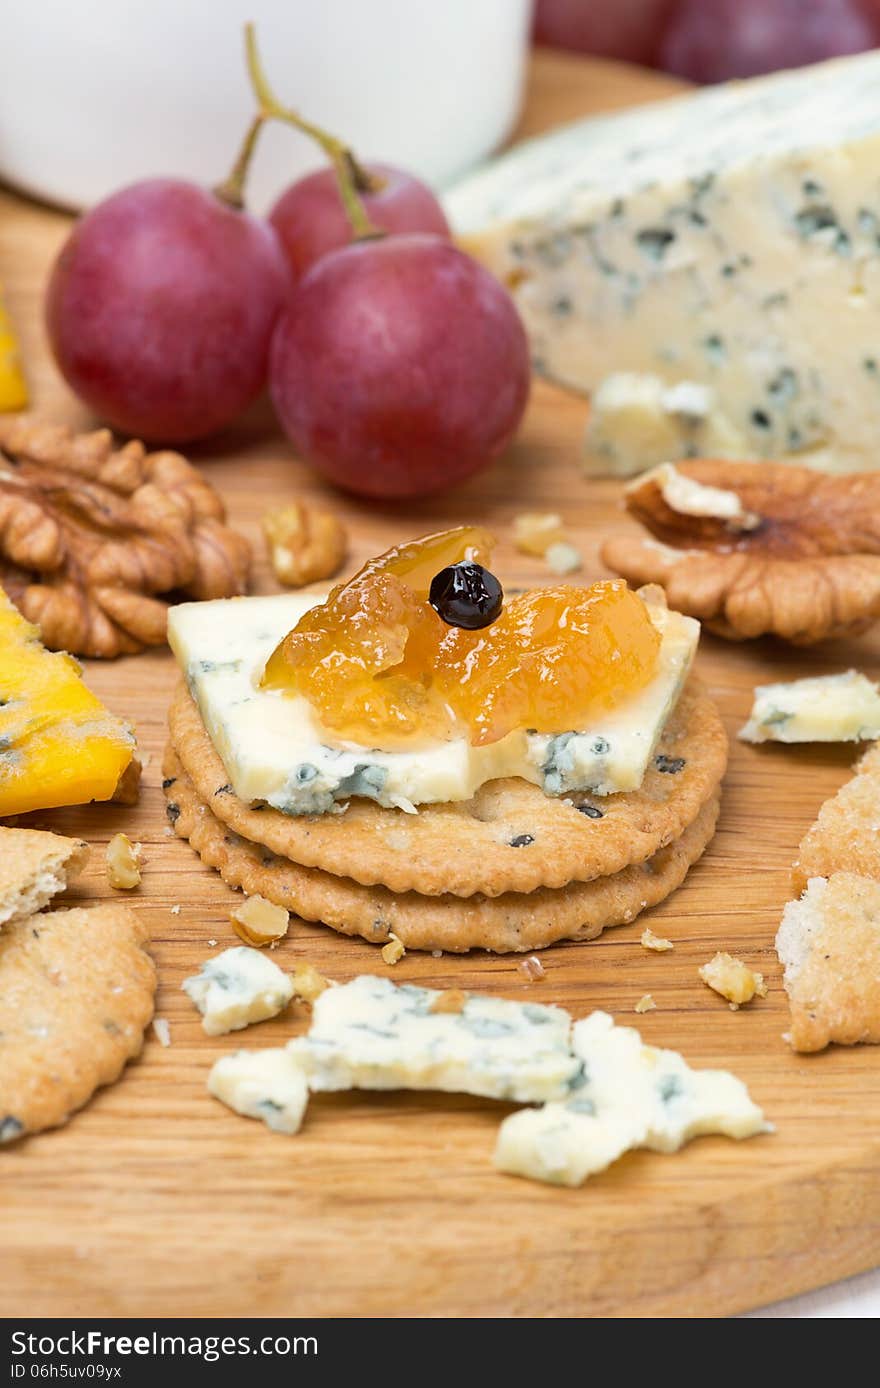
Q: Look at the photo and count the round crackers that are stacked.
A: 2